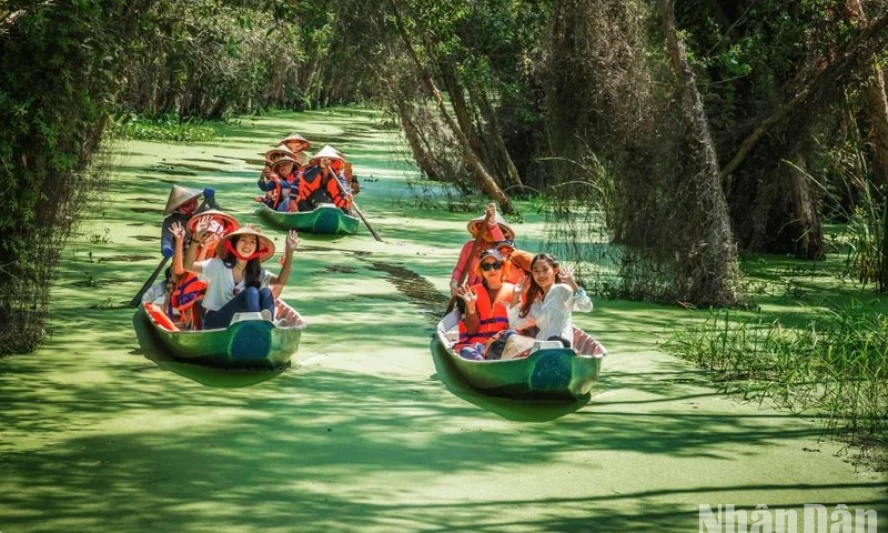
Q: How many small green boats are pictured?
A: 3